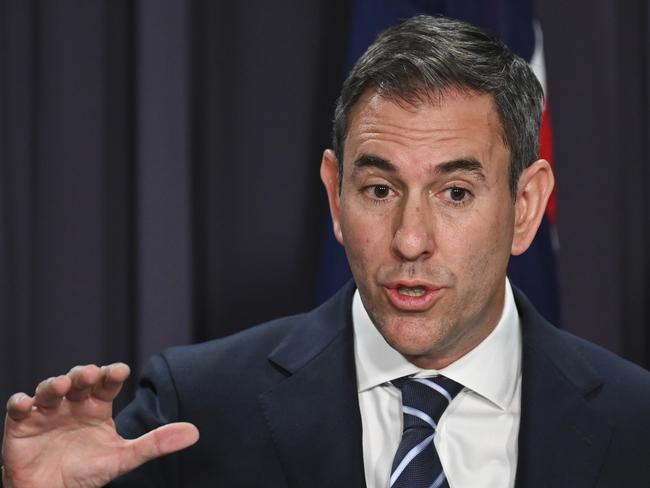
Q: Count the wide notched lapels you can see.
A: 2